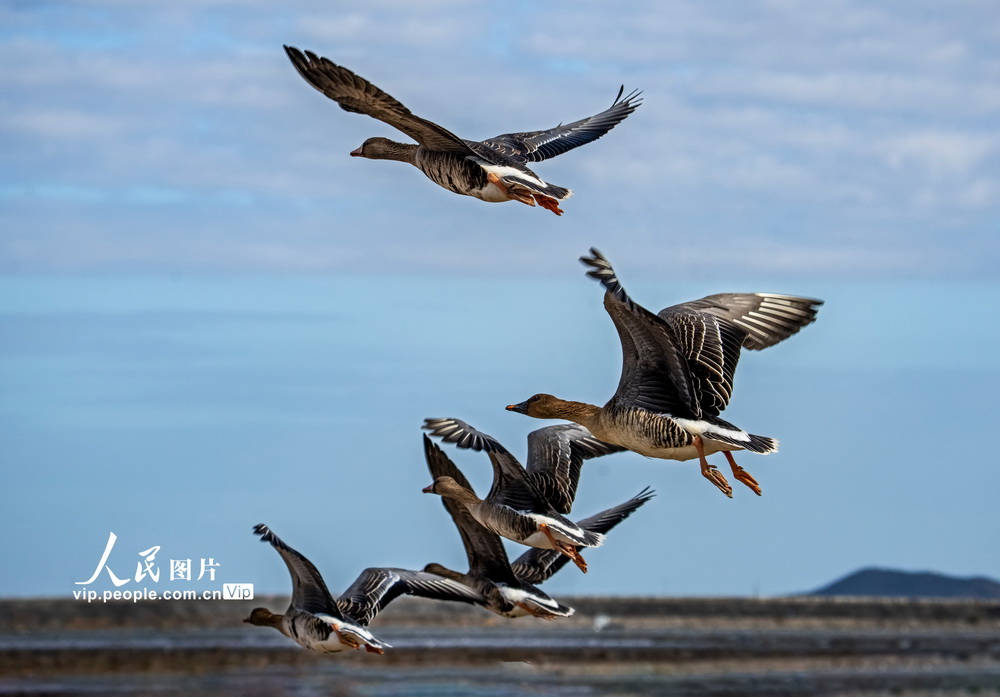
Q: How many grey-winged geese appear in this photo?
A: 5